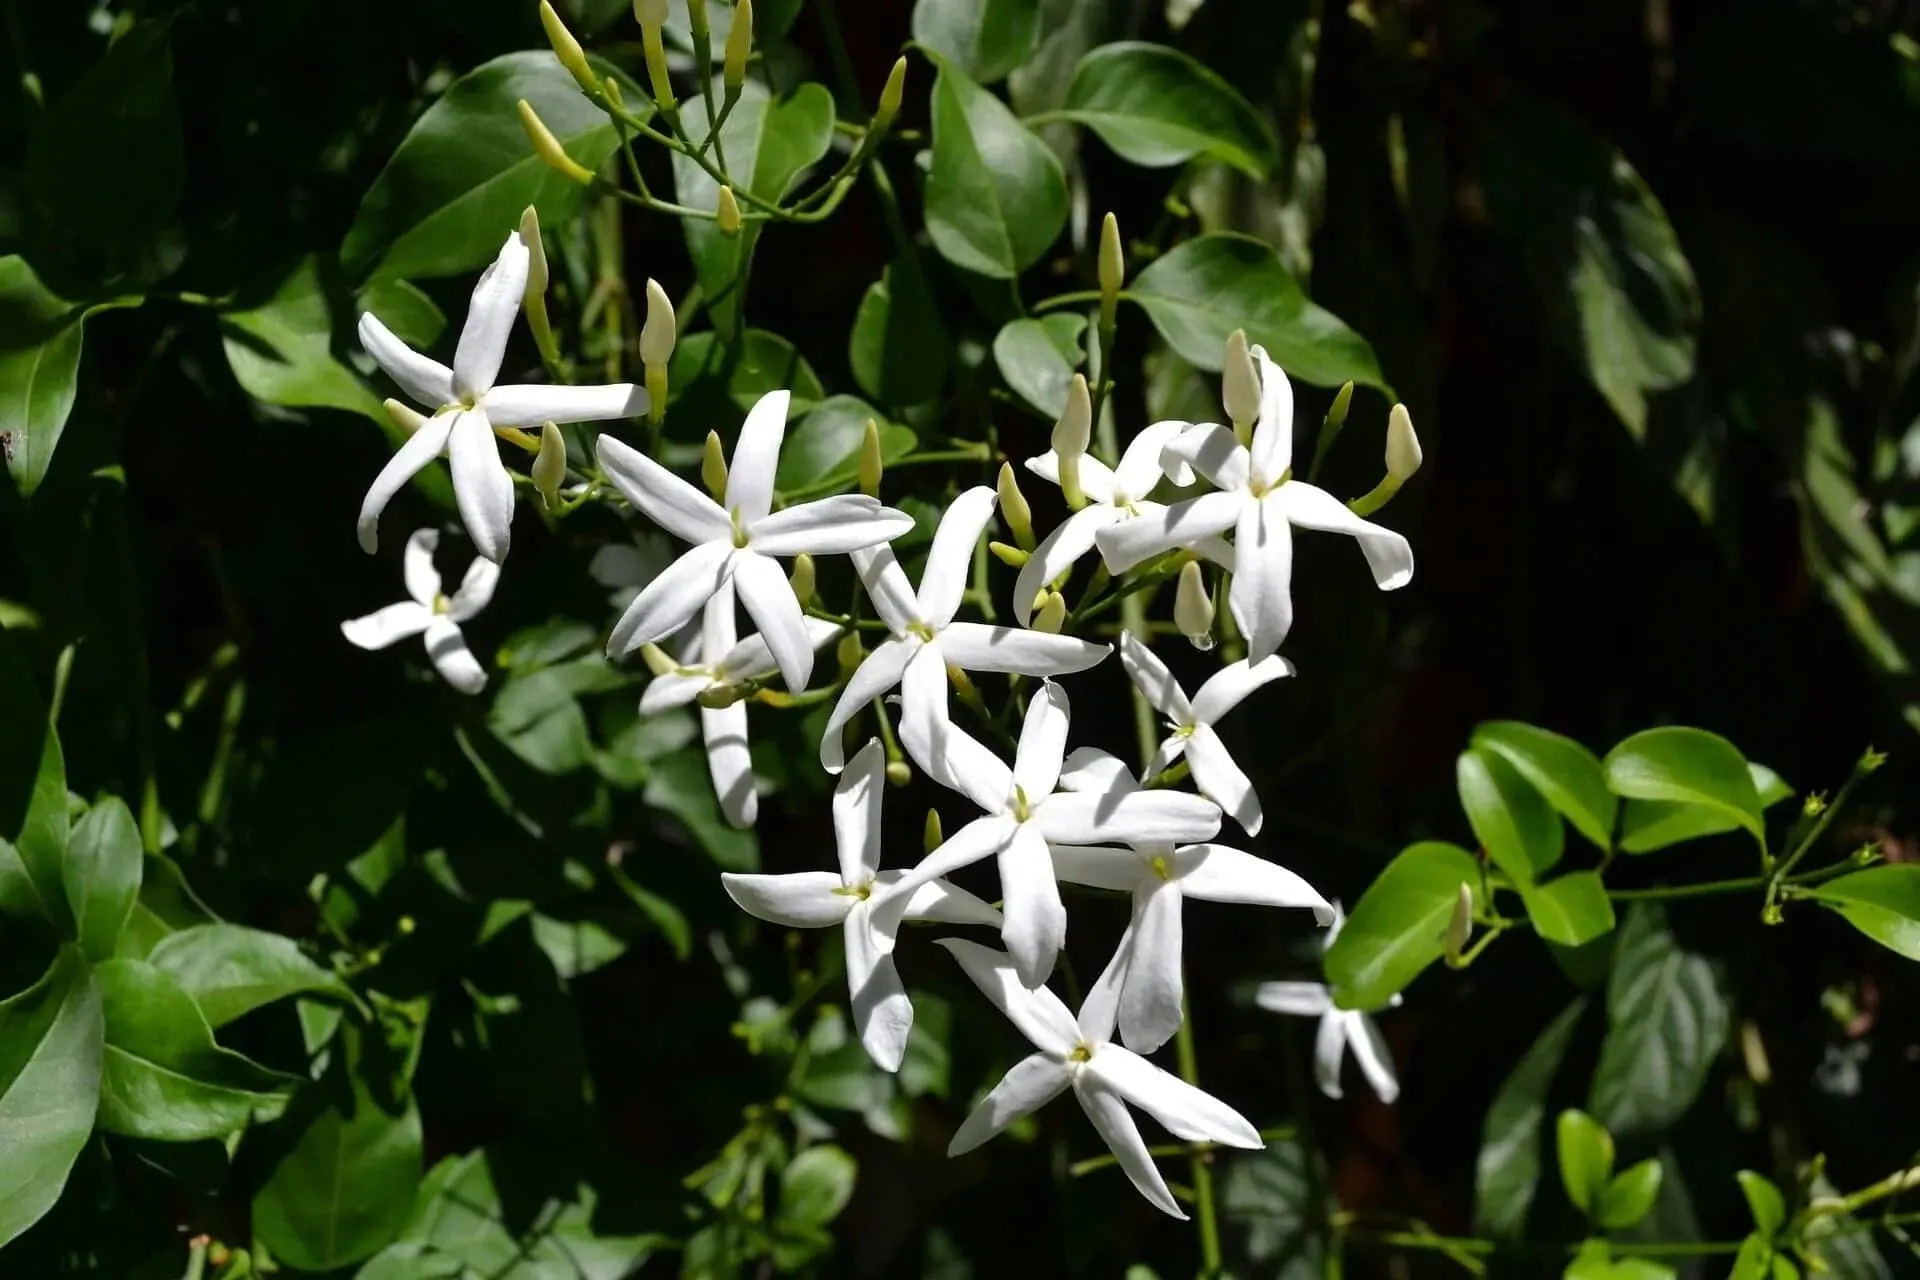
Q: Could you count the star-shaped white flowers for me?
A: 13